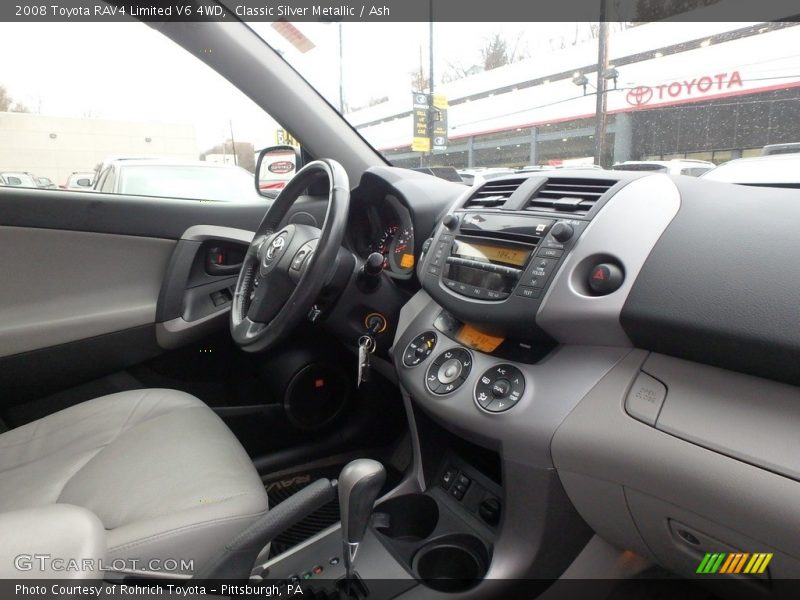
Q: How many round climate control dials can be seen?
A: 3